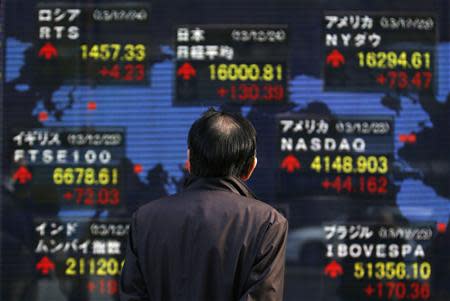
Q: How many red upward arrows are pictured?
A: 7